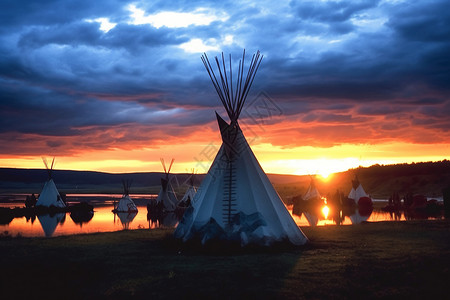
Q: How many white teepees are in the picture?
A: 7